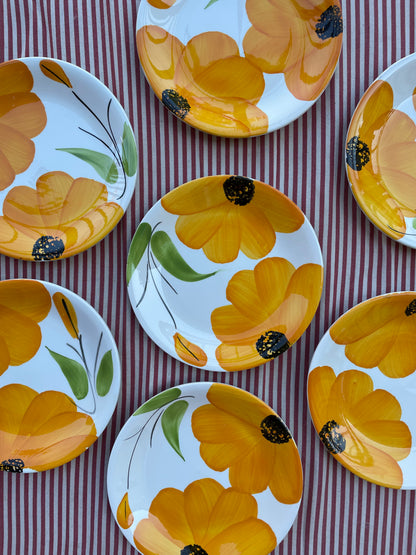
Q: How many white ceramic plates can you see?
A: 7